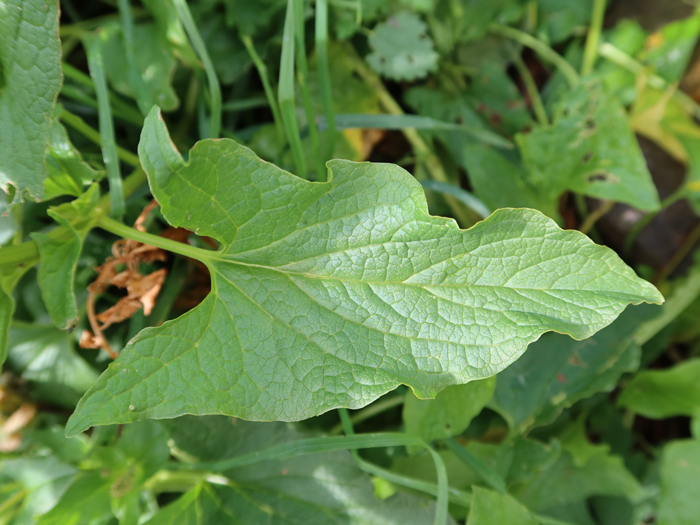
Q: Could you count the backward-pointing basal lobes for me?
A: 2